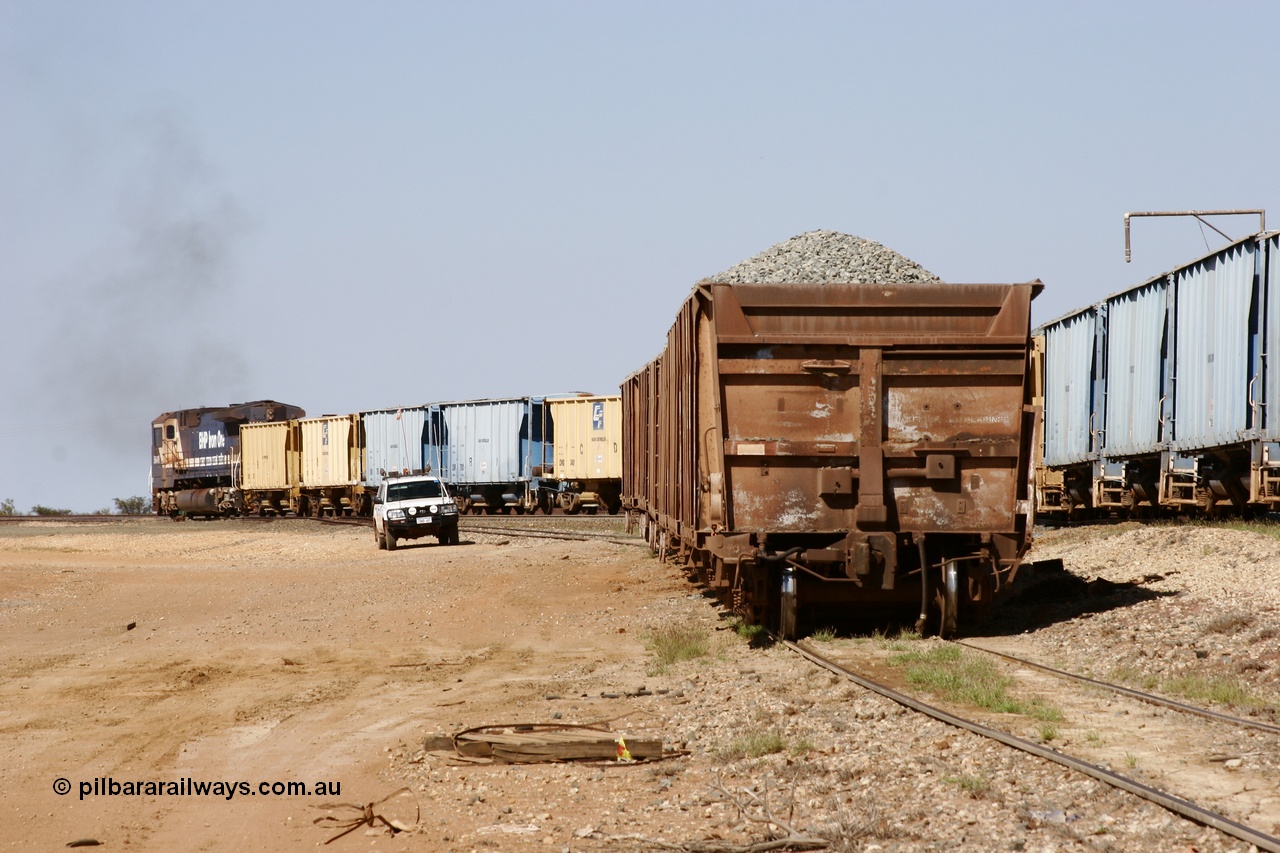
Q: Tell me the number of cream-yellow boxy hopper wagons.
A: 3